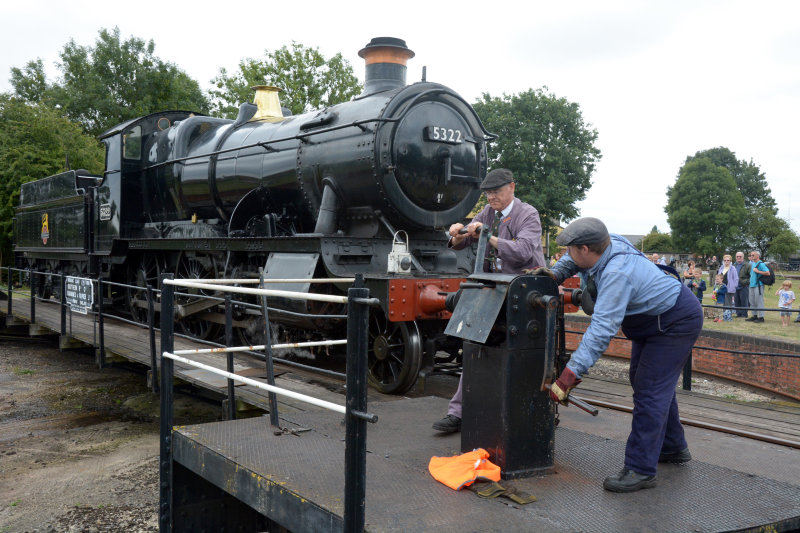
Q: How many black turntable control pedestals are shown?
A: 1